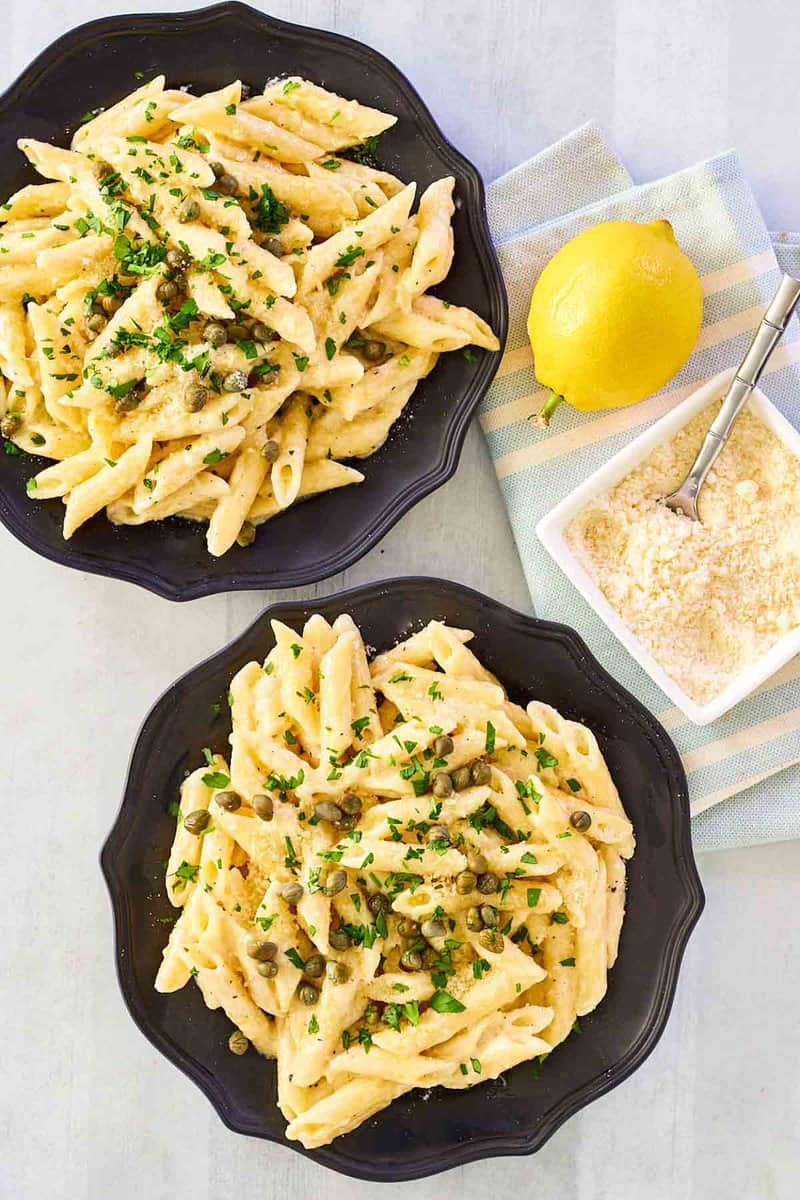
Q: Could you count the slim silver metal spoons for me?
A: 1